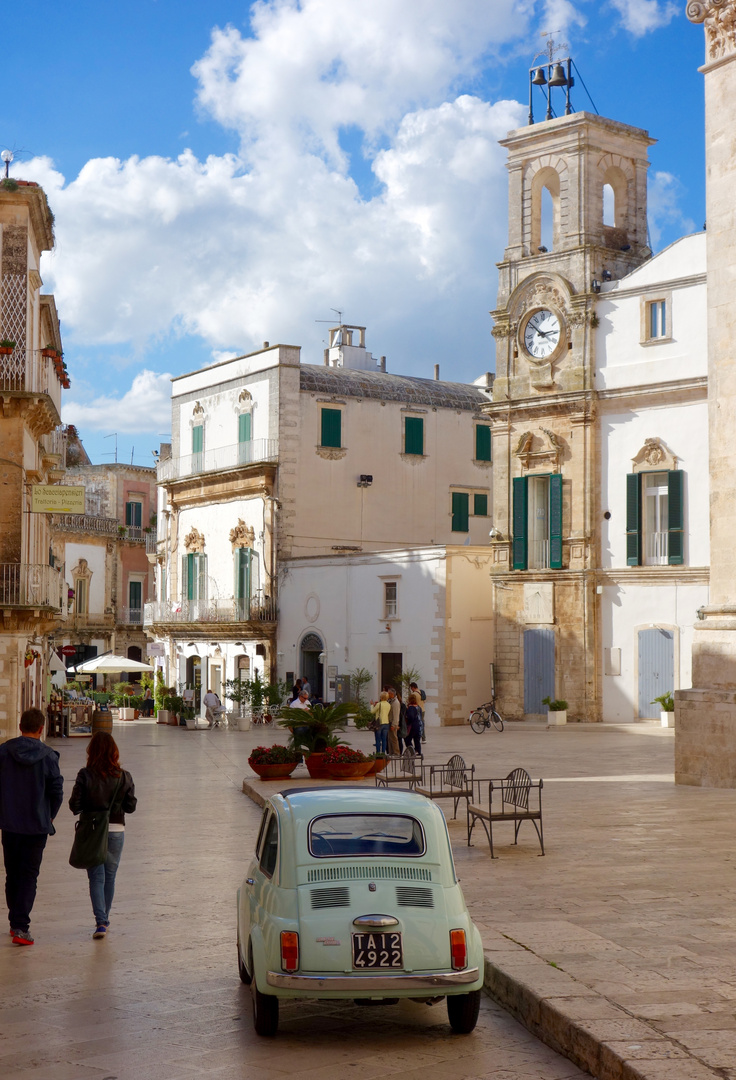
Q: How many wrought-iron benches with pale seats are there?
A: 3